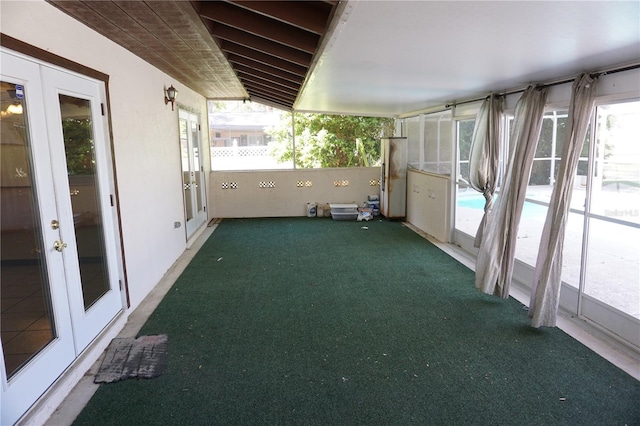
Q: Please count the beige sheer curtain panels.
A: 3